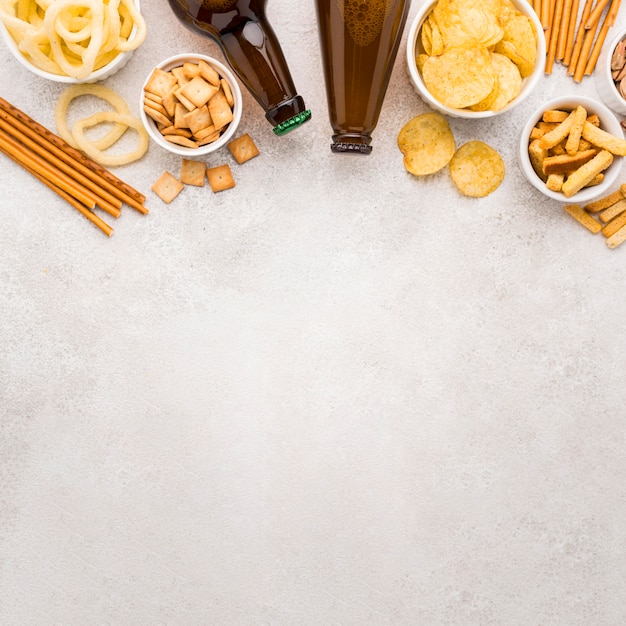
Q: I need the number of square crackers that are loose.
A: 4